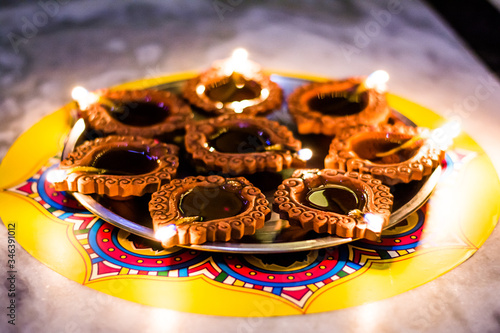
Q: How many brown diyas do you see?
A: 8